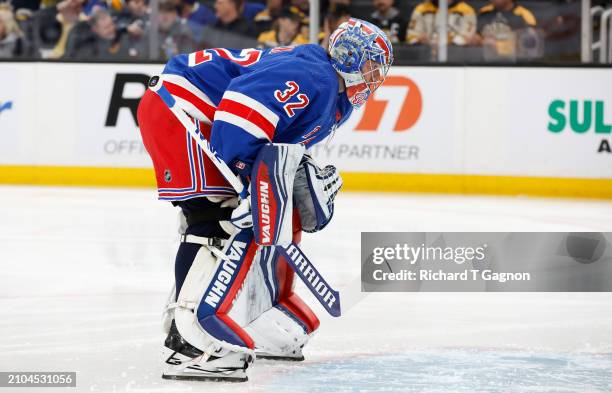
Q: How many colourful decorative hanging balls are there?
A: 0